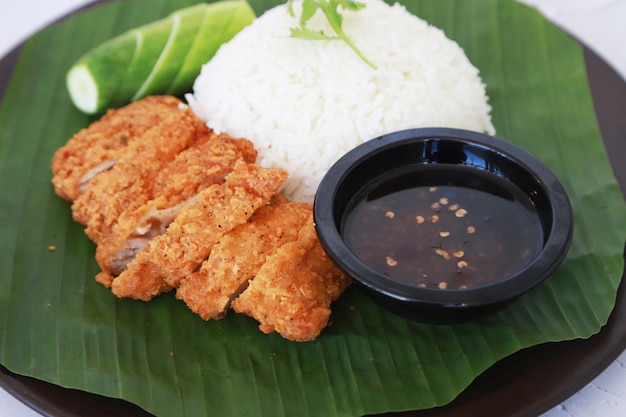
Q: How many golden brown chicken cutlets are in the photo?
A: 6